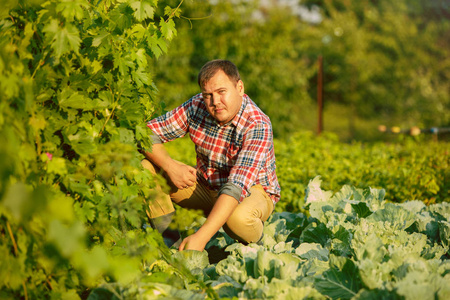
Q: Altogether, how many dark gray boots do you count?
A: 1